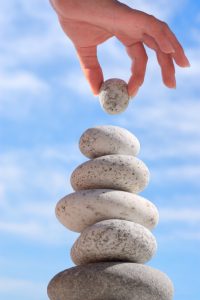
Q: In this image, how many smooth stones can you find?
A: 6